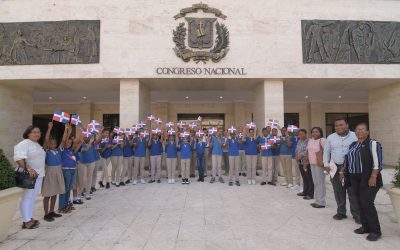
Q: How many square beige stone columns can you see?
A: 2